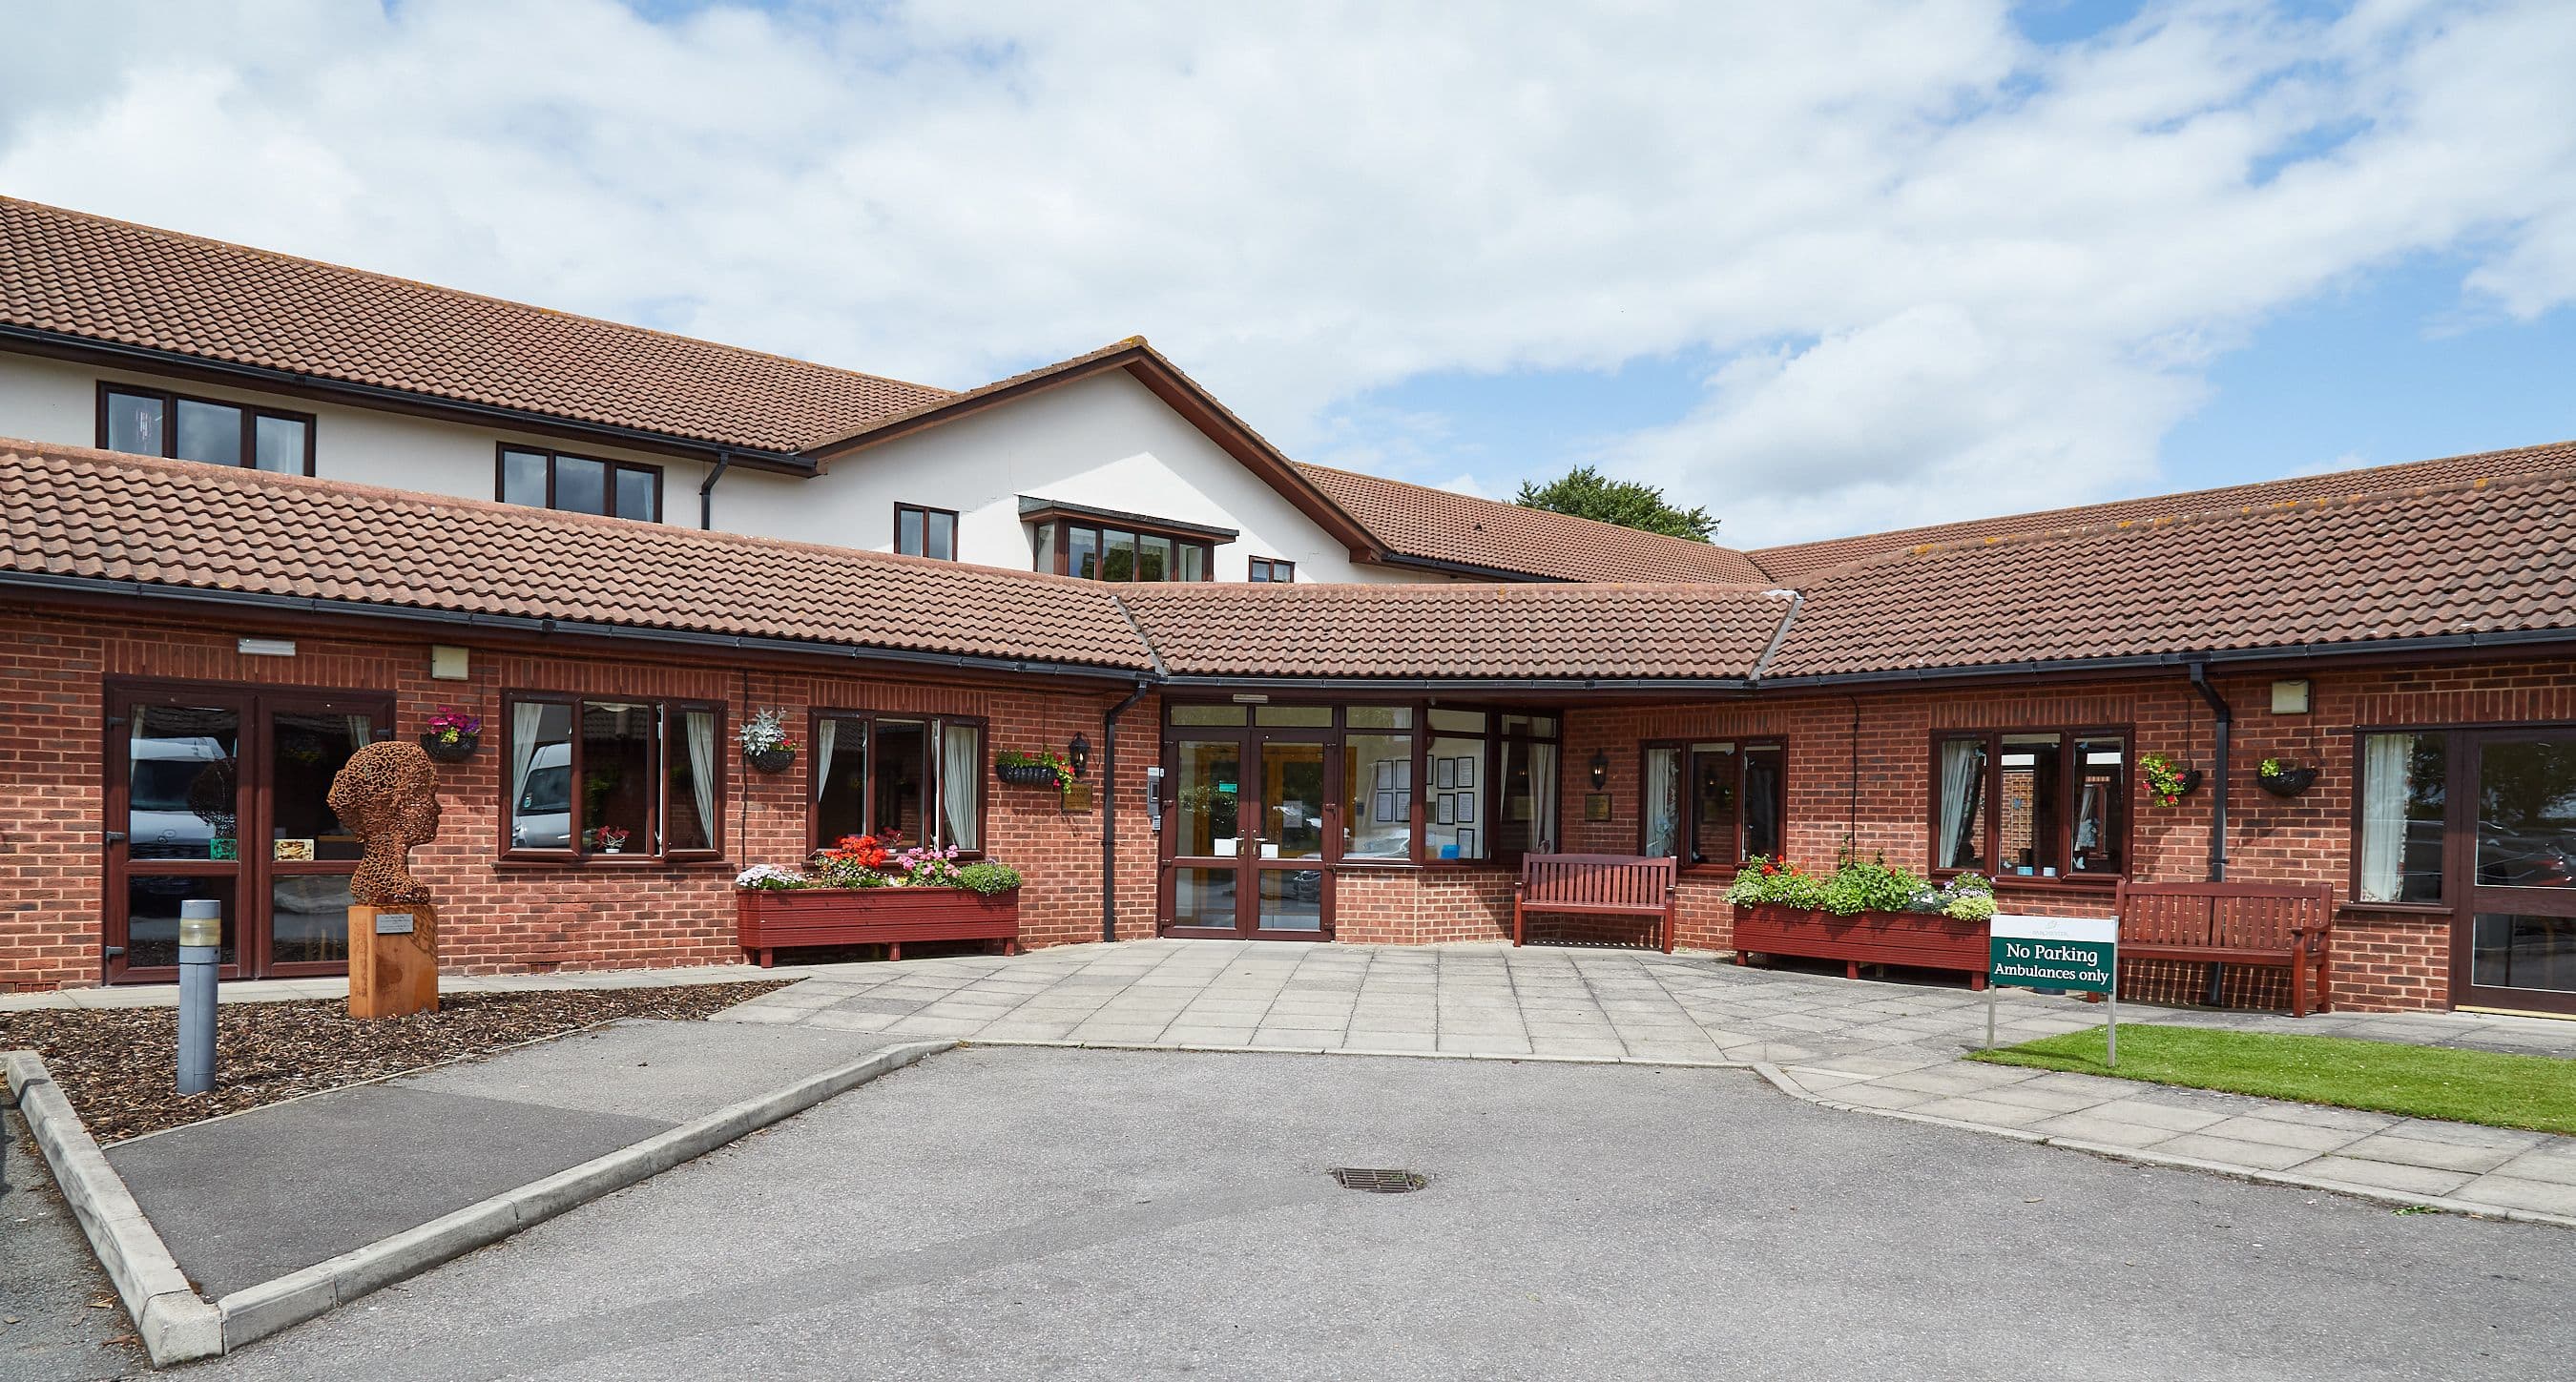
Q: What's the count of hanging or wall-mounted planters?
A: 5